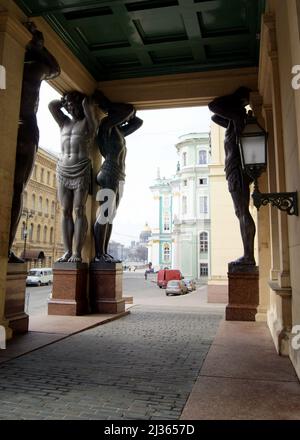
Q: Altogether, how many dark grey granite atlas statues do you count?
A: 4